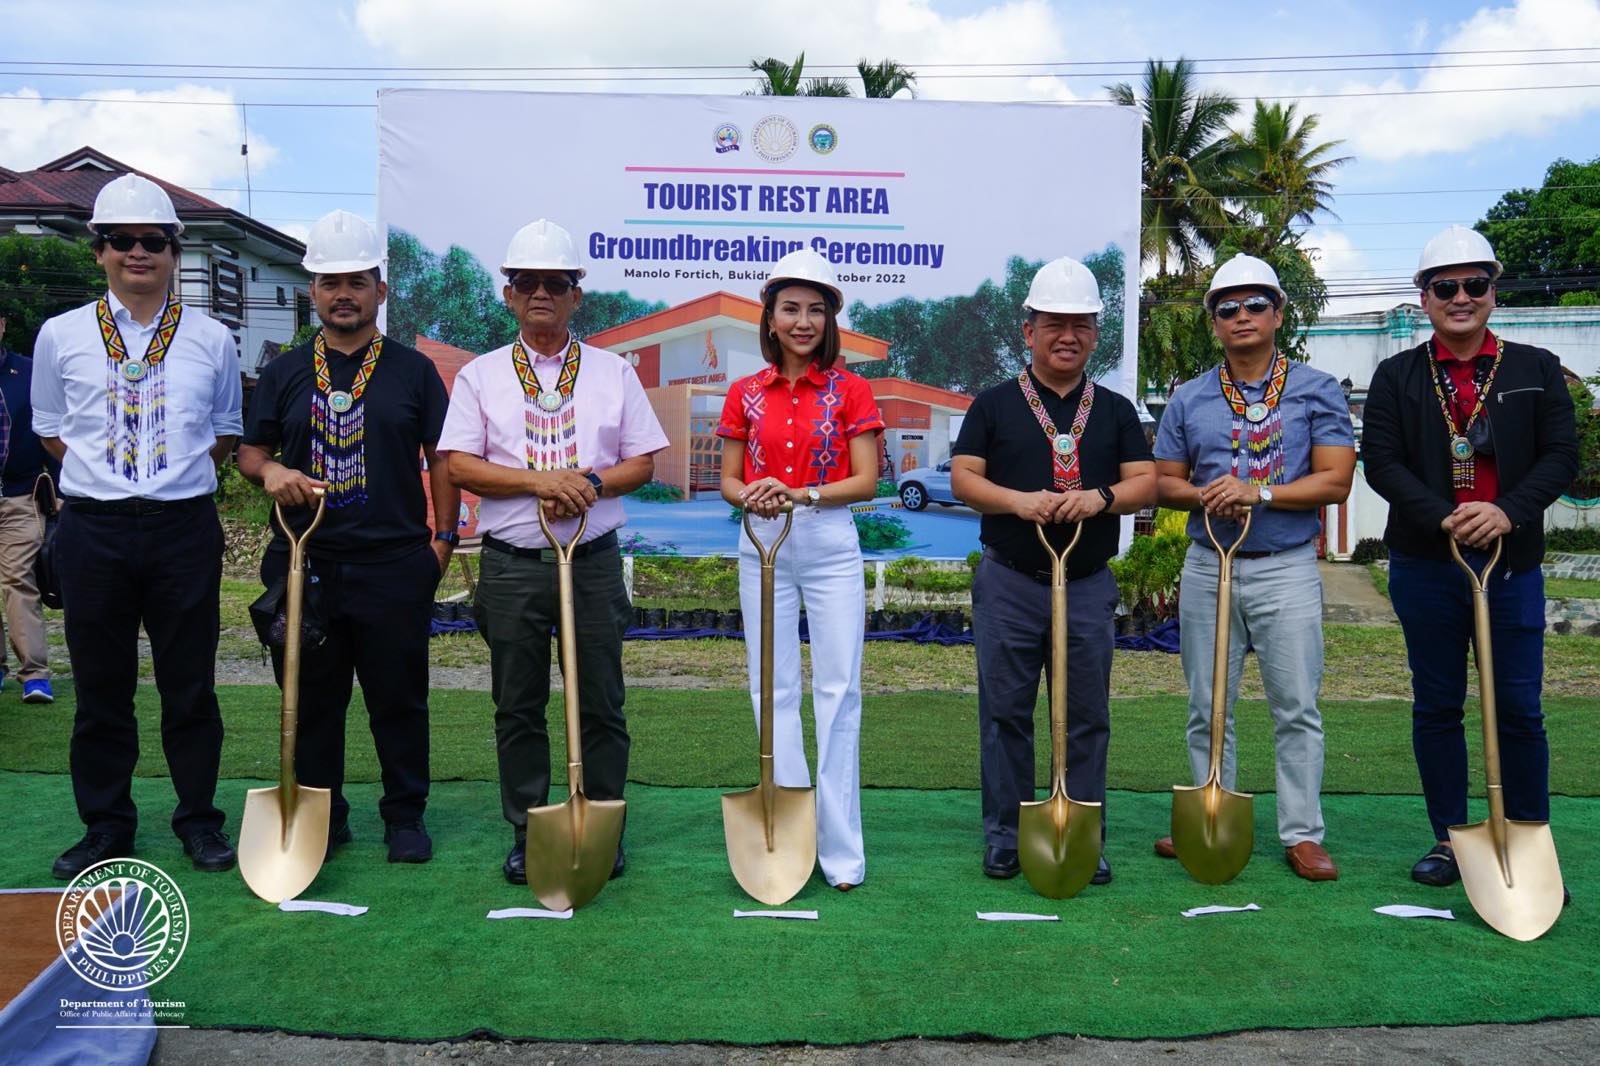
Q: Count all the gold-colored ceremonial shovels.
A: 6